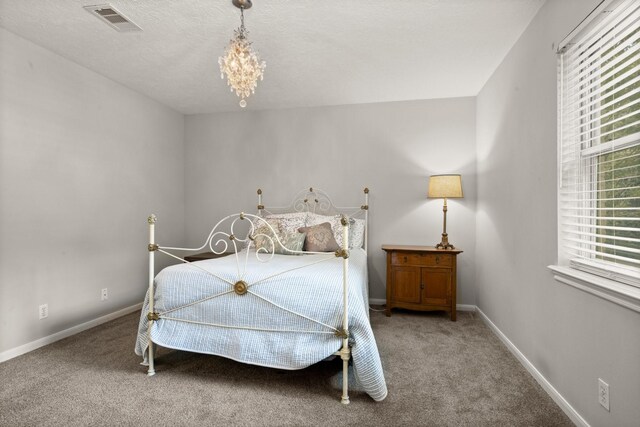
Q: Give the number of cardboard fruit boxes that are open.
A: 0